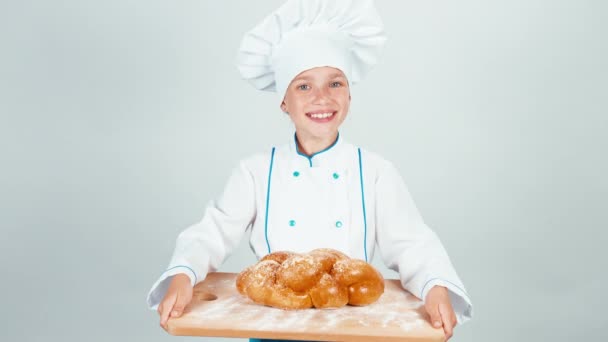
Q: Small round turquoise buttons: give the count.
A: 4